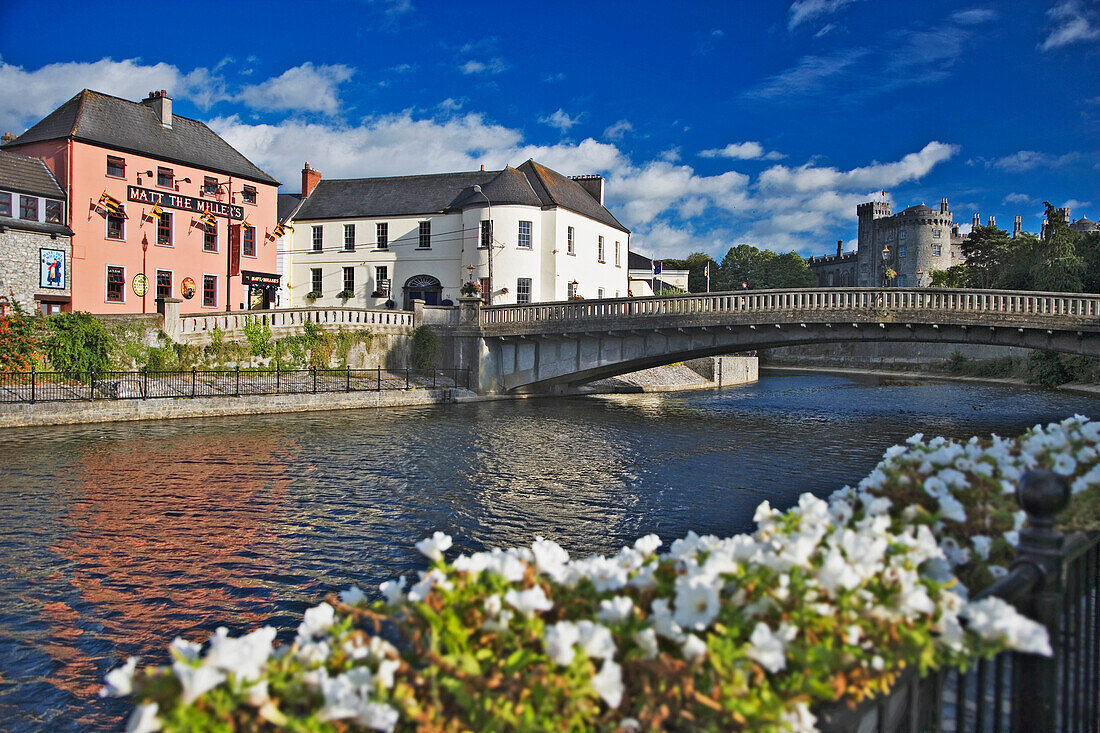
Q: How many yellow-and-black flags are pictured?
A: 5